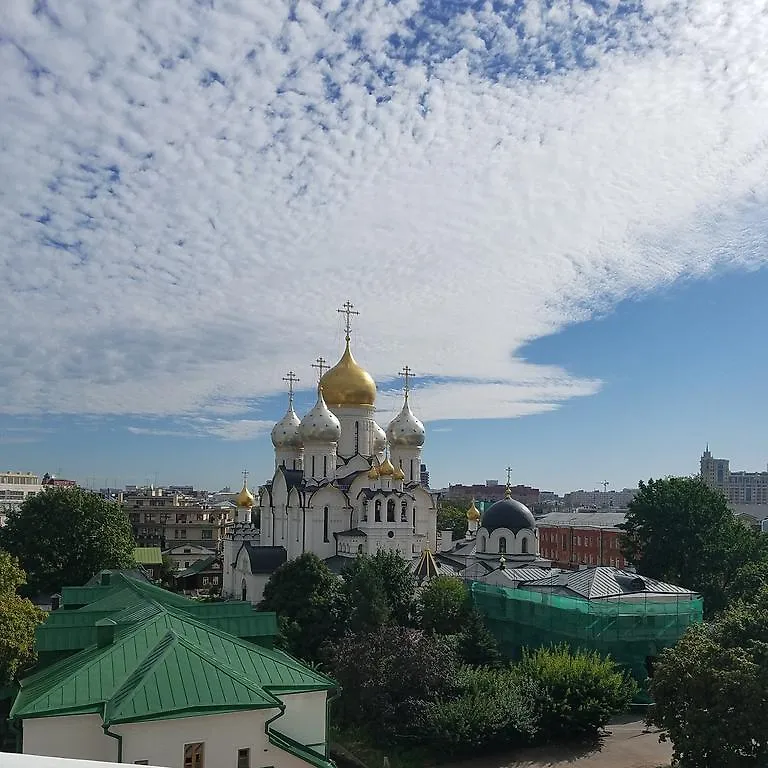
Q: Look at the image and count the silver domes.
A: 4